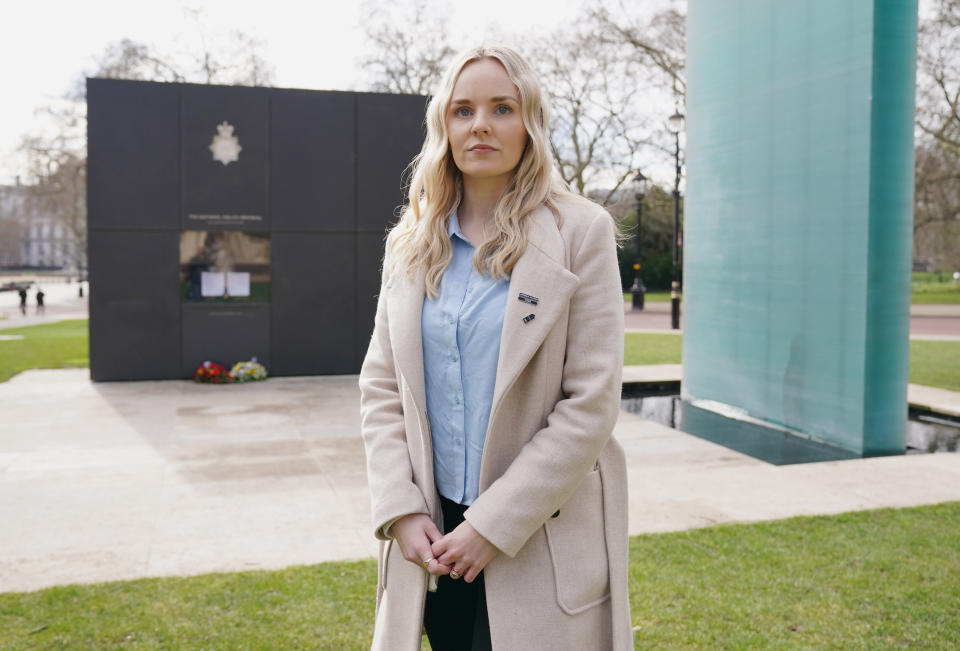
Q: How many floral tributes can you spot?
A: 2